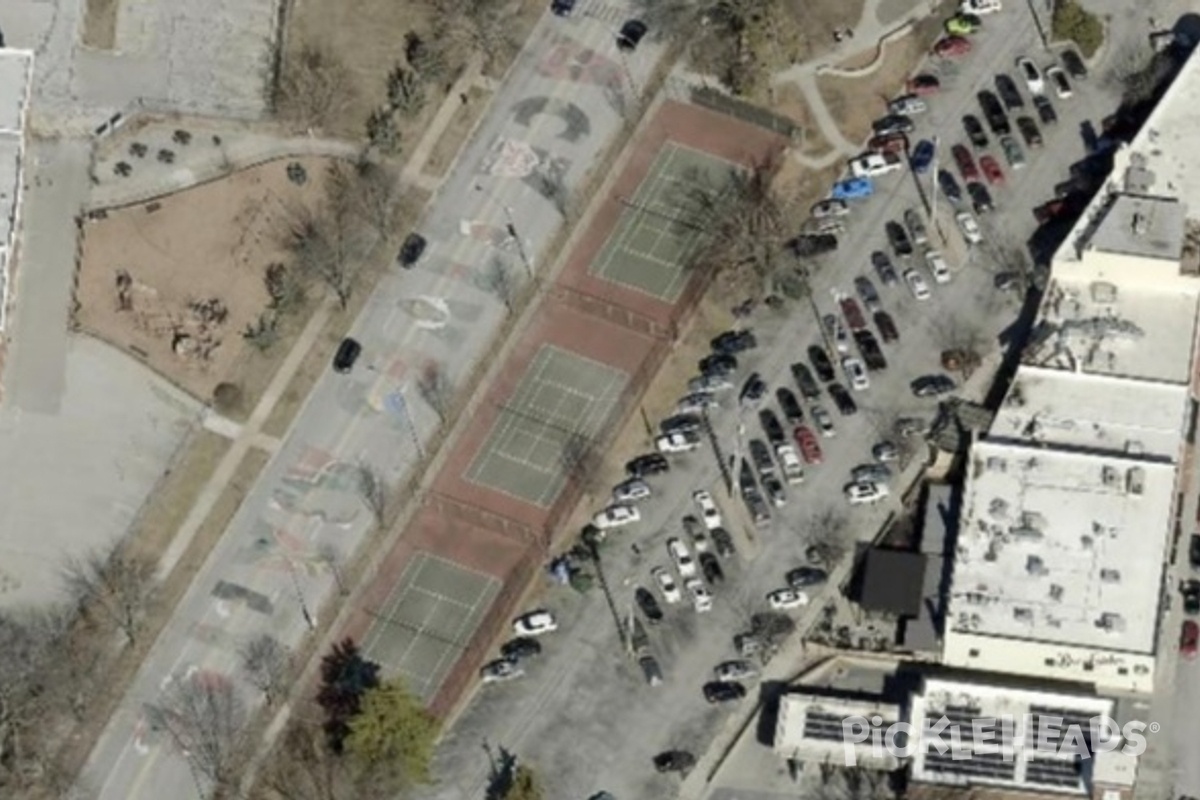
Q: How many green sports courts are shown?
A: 3